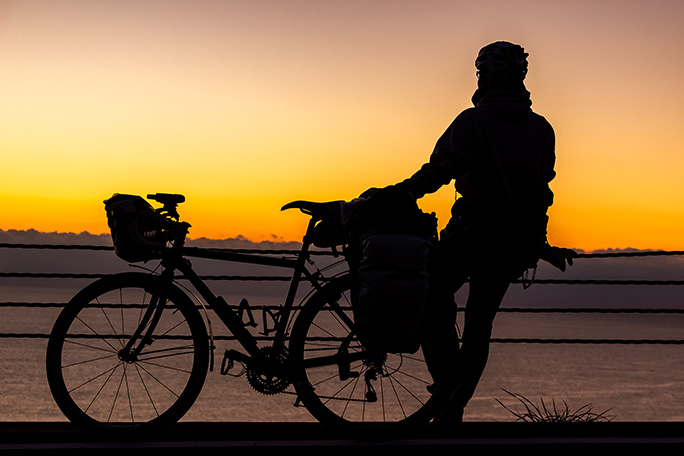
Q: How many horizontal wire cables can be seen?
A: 4